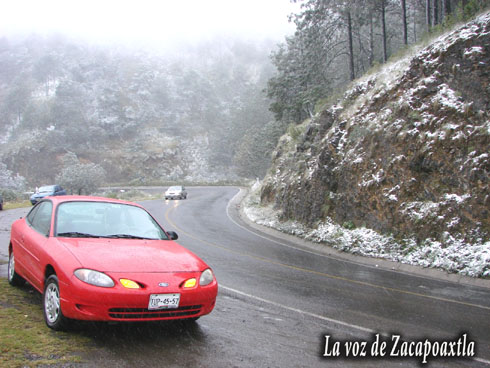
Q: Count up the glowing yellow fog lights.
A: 2